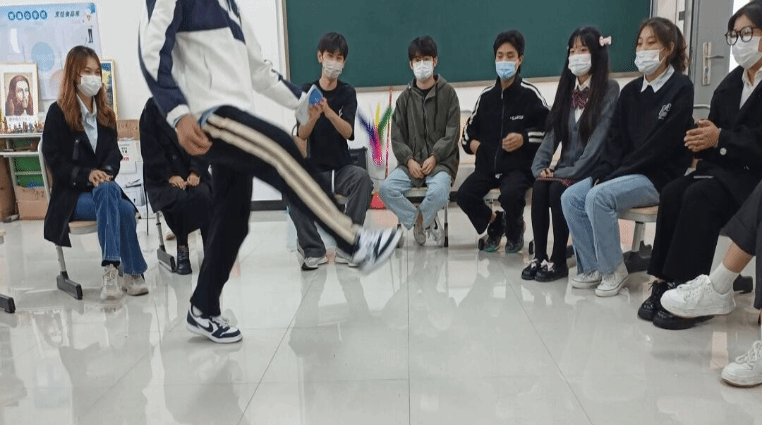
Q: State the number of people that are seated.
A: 9